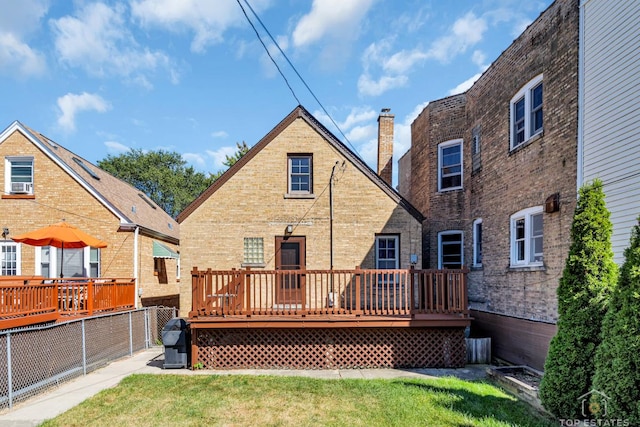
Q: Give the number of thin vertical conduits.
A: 1